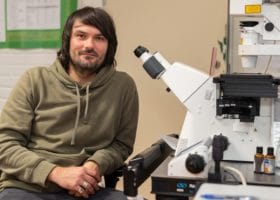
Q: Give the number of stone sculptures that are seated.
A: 0